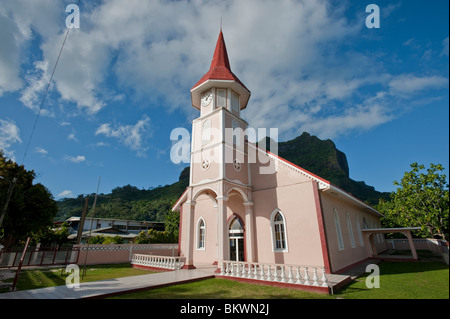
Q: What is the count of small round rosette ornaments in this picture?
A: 2